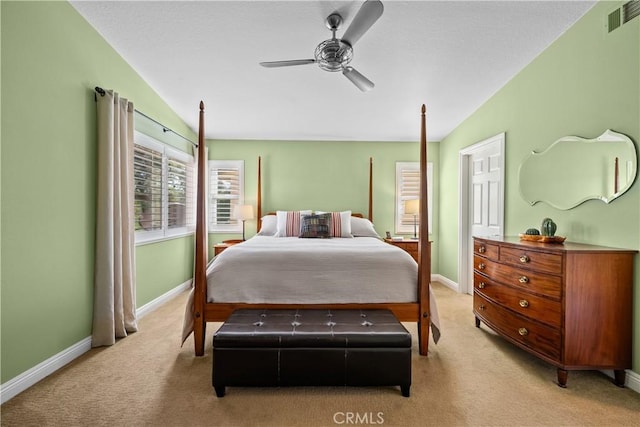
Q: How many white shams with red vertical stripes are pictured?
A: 2